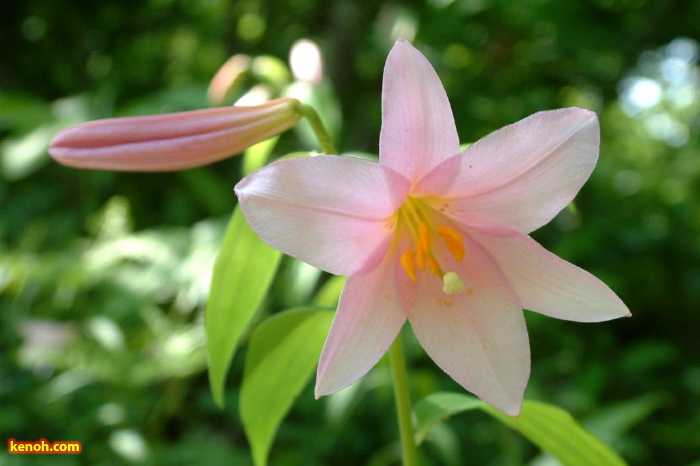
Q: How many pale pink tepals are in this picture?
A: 6